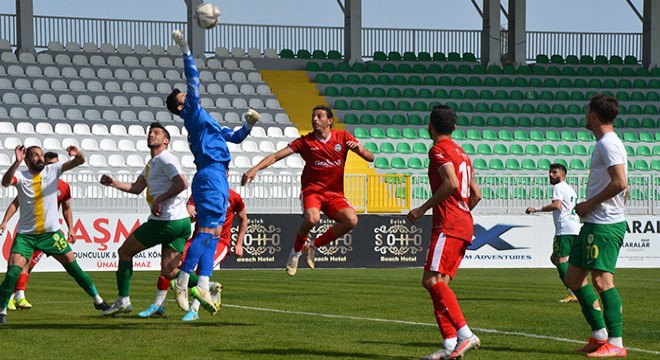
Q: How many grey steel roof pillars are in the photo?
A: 6